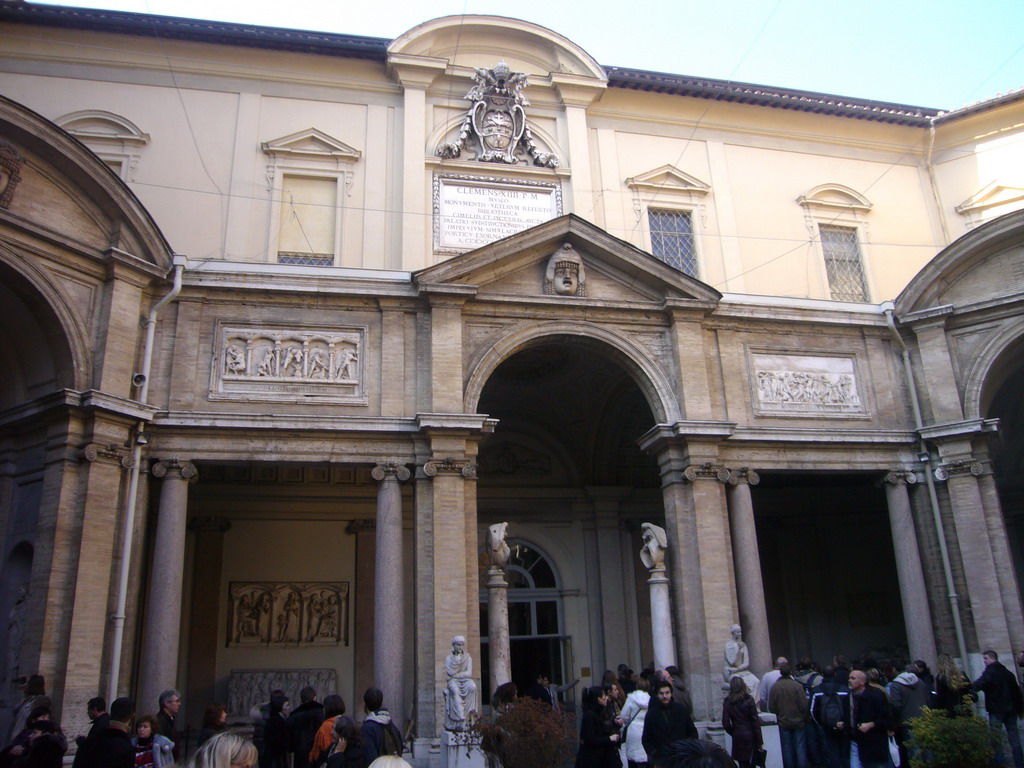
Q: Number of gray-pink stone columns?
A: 4